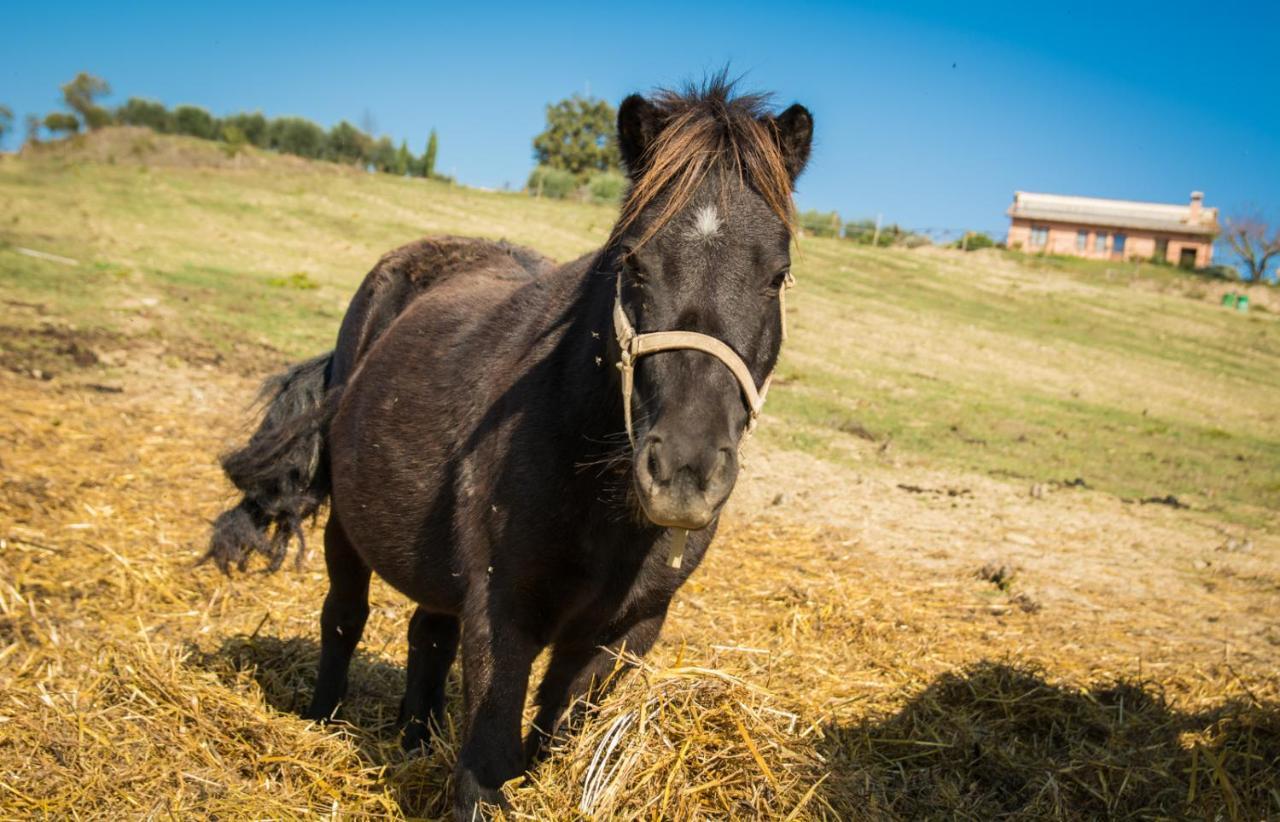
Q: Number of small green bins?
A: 2